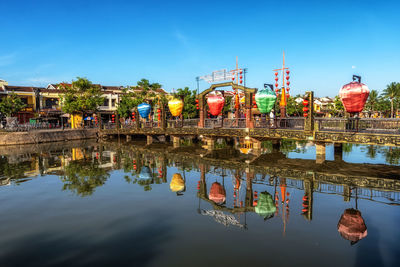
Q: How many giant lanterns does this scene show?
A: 5